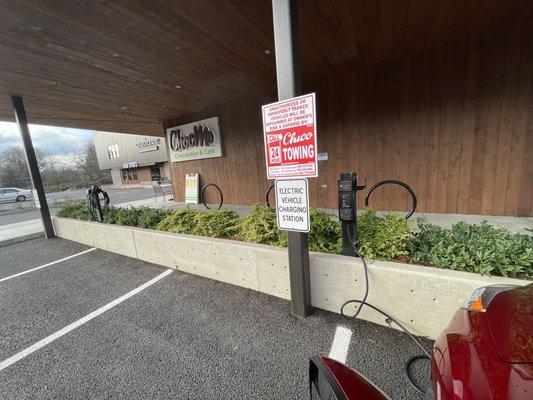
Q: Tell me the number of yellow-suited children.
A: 0